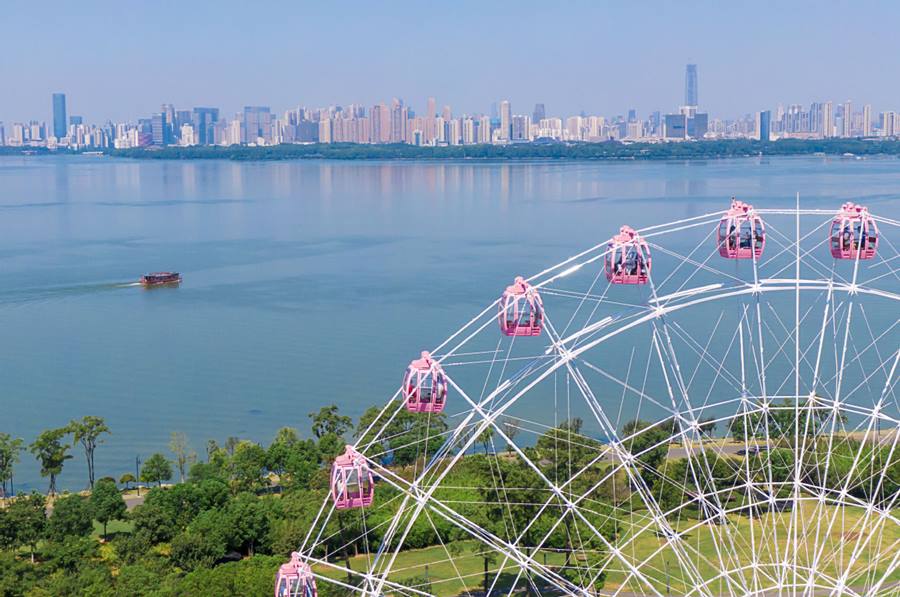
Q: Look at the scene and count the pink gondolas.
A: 7